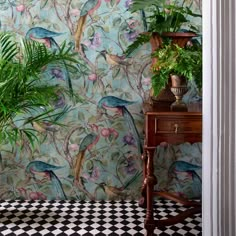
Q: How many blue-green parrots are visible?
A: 4